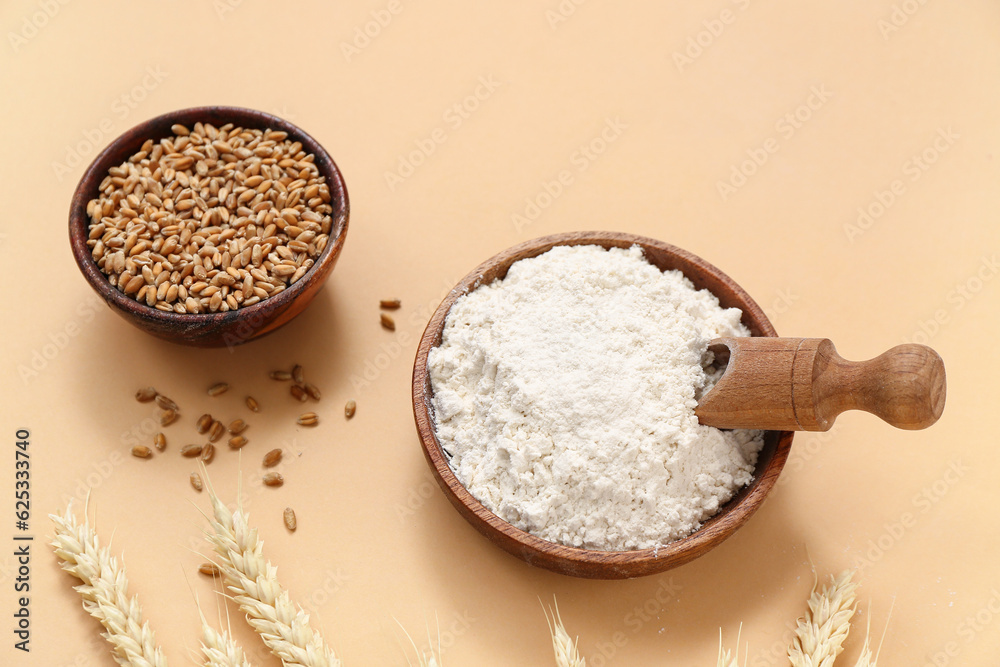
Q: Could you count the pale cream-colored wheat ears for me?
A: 8